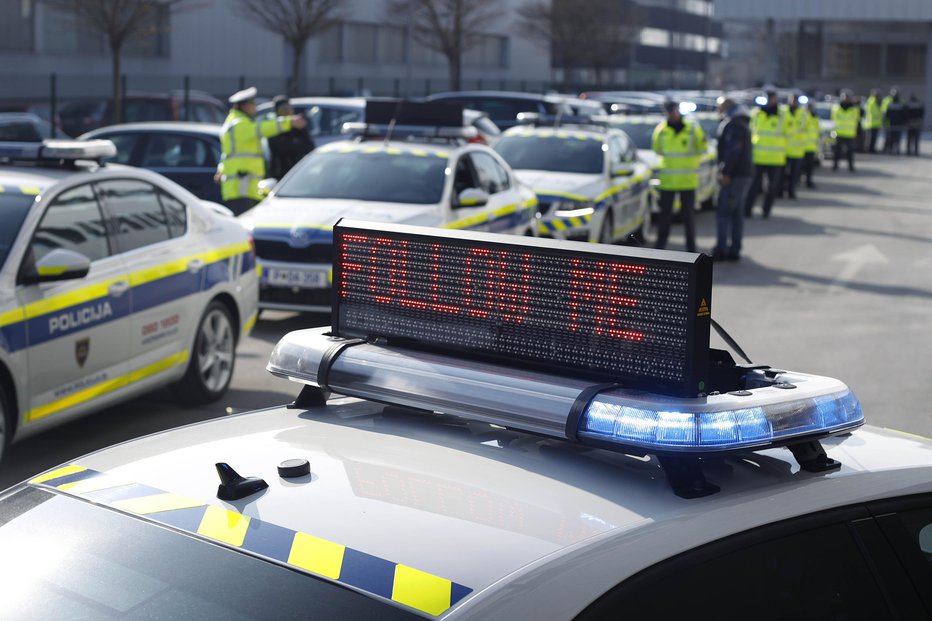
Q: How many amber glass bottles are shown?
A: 0